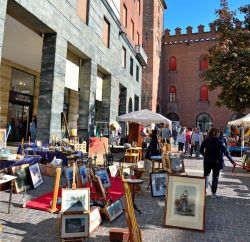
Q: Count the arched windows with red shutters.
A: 4